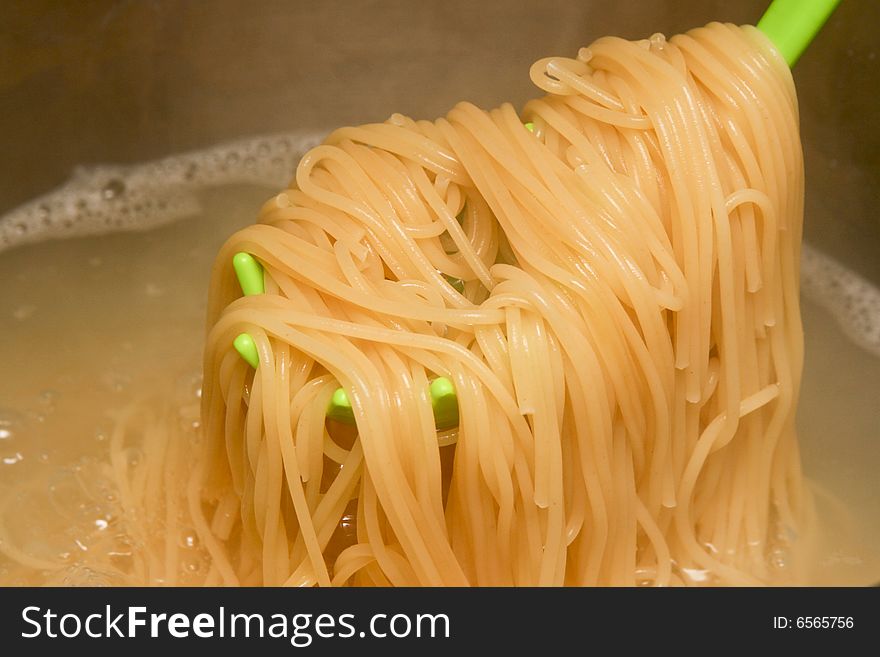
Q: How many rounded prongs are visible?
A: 4